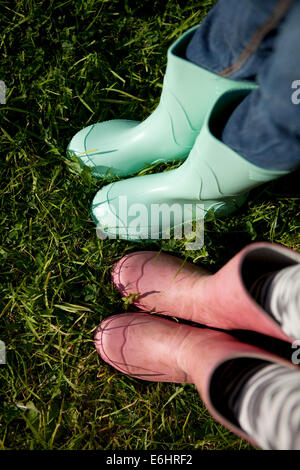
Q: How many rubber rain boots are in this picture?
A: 4